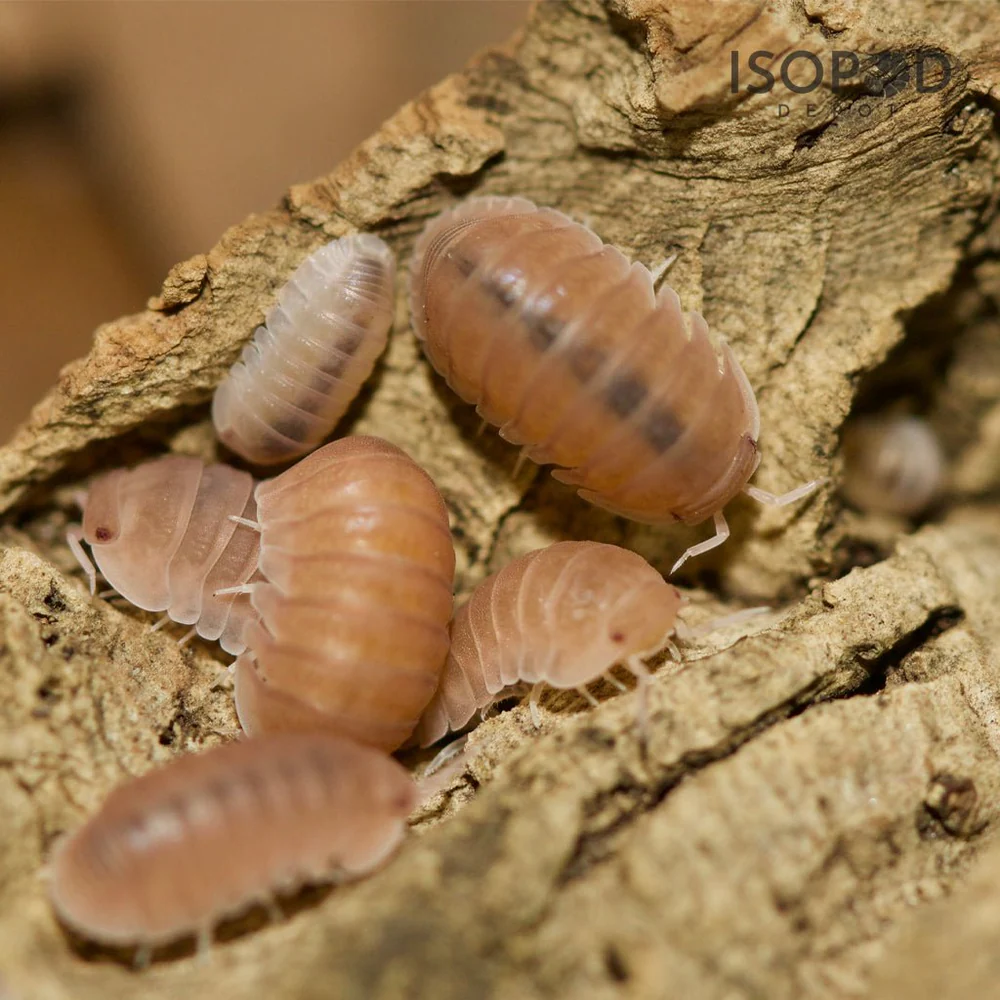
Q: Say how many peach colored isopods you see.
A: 5